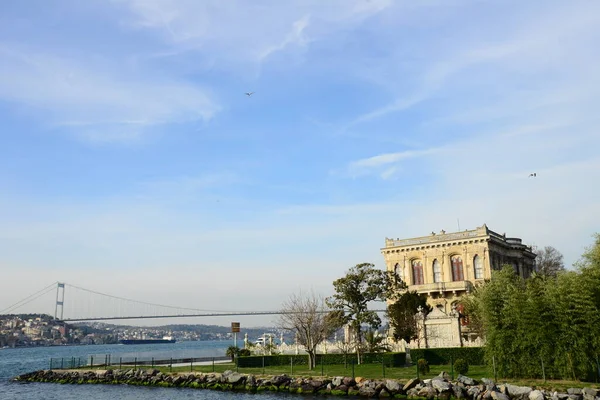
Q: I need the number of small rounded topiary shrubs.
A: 2